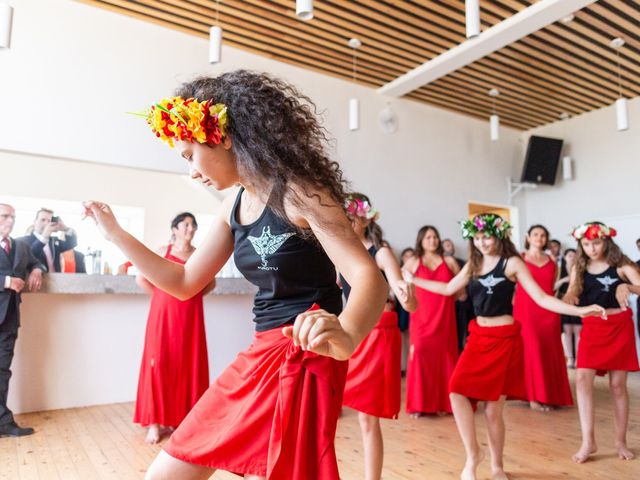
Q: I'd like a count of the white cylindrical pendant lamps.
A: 8